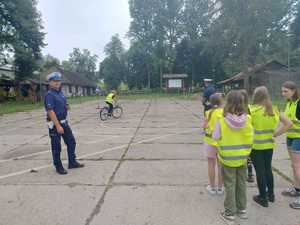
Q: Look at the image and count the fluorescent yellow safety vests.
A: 5